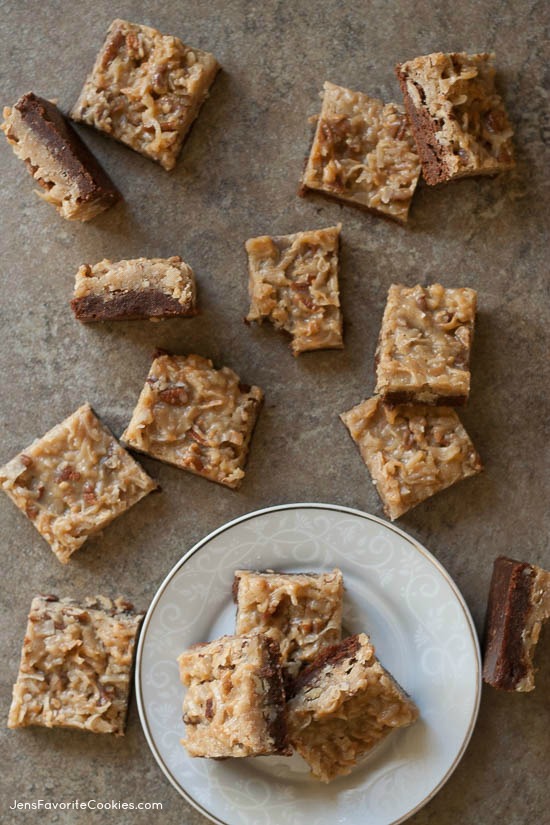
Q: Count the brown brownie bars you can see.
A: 15